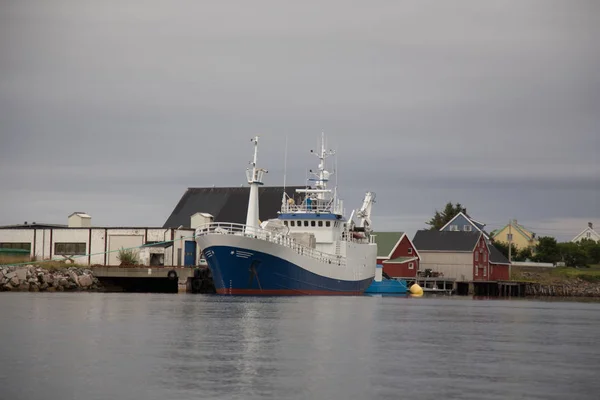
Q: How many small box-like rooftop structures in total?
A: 2